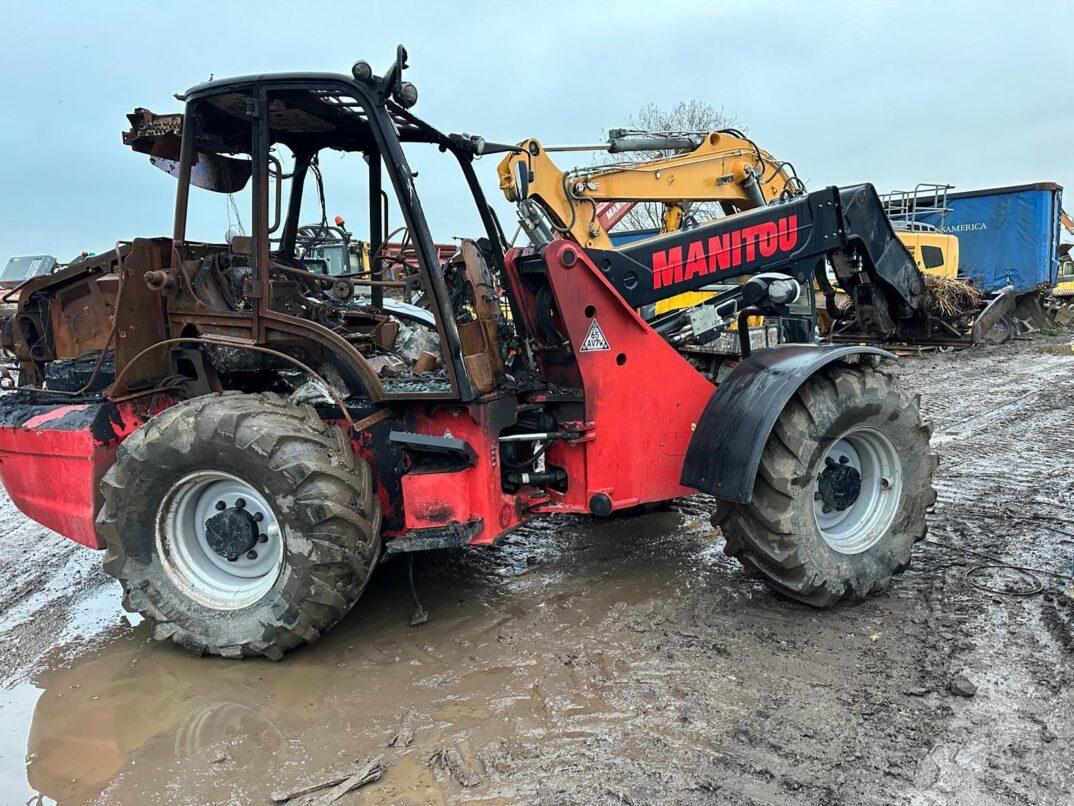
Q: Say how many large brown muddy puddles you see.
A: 1